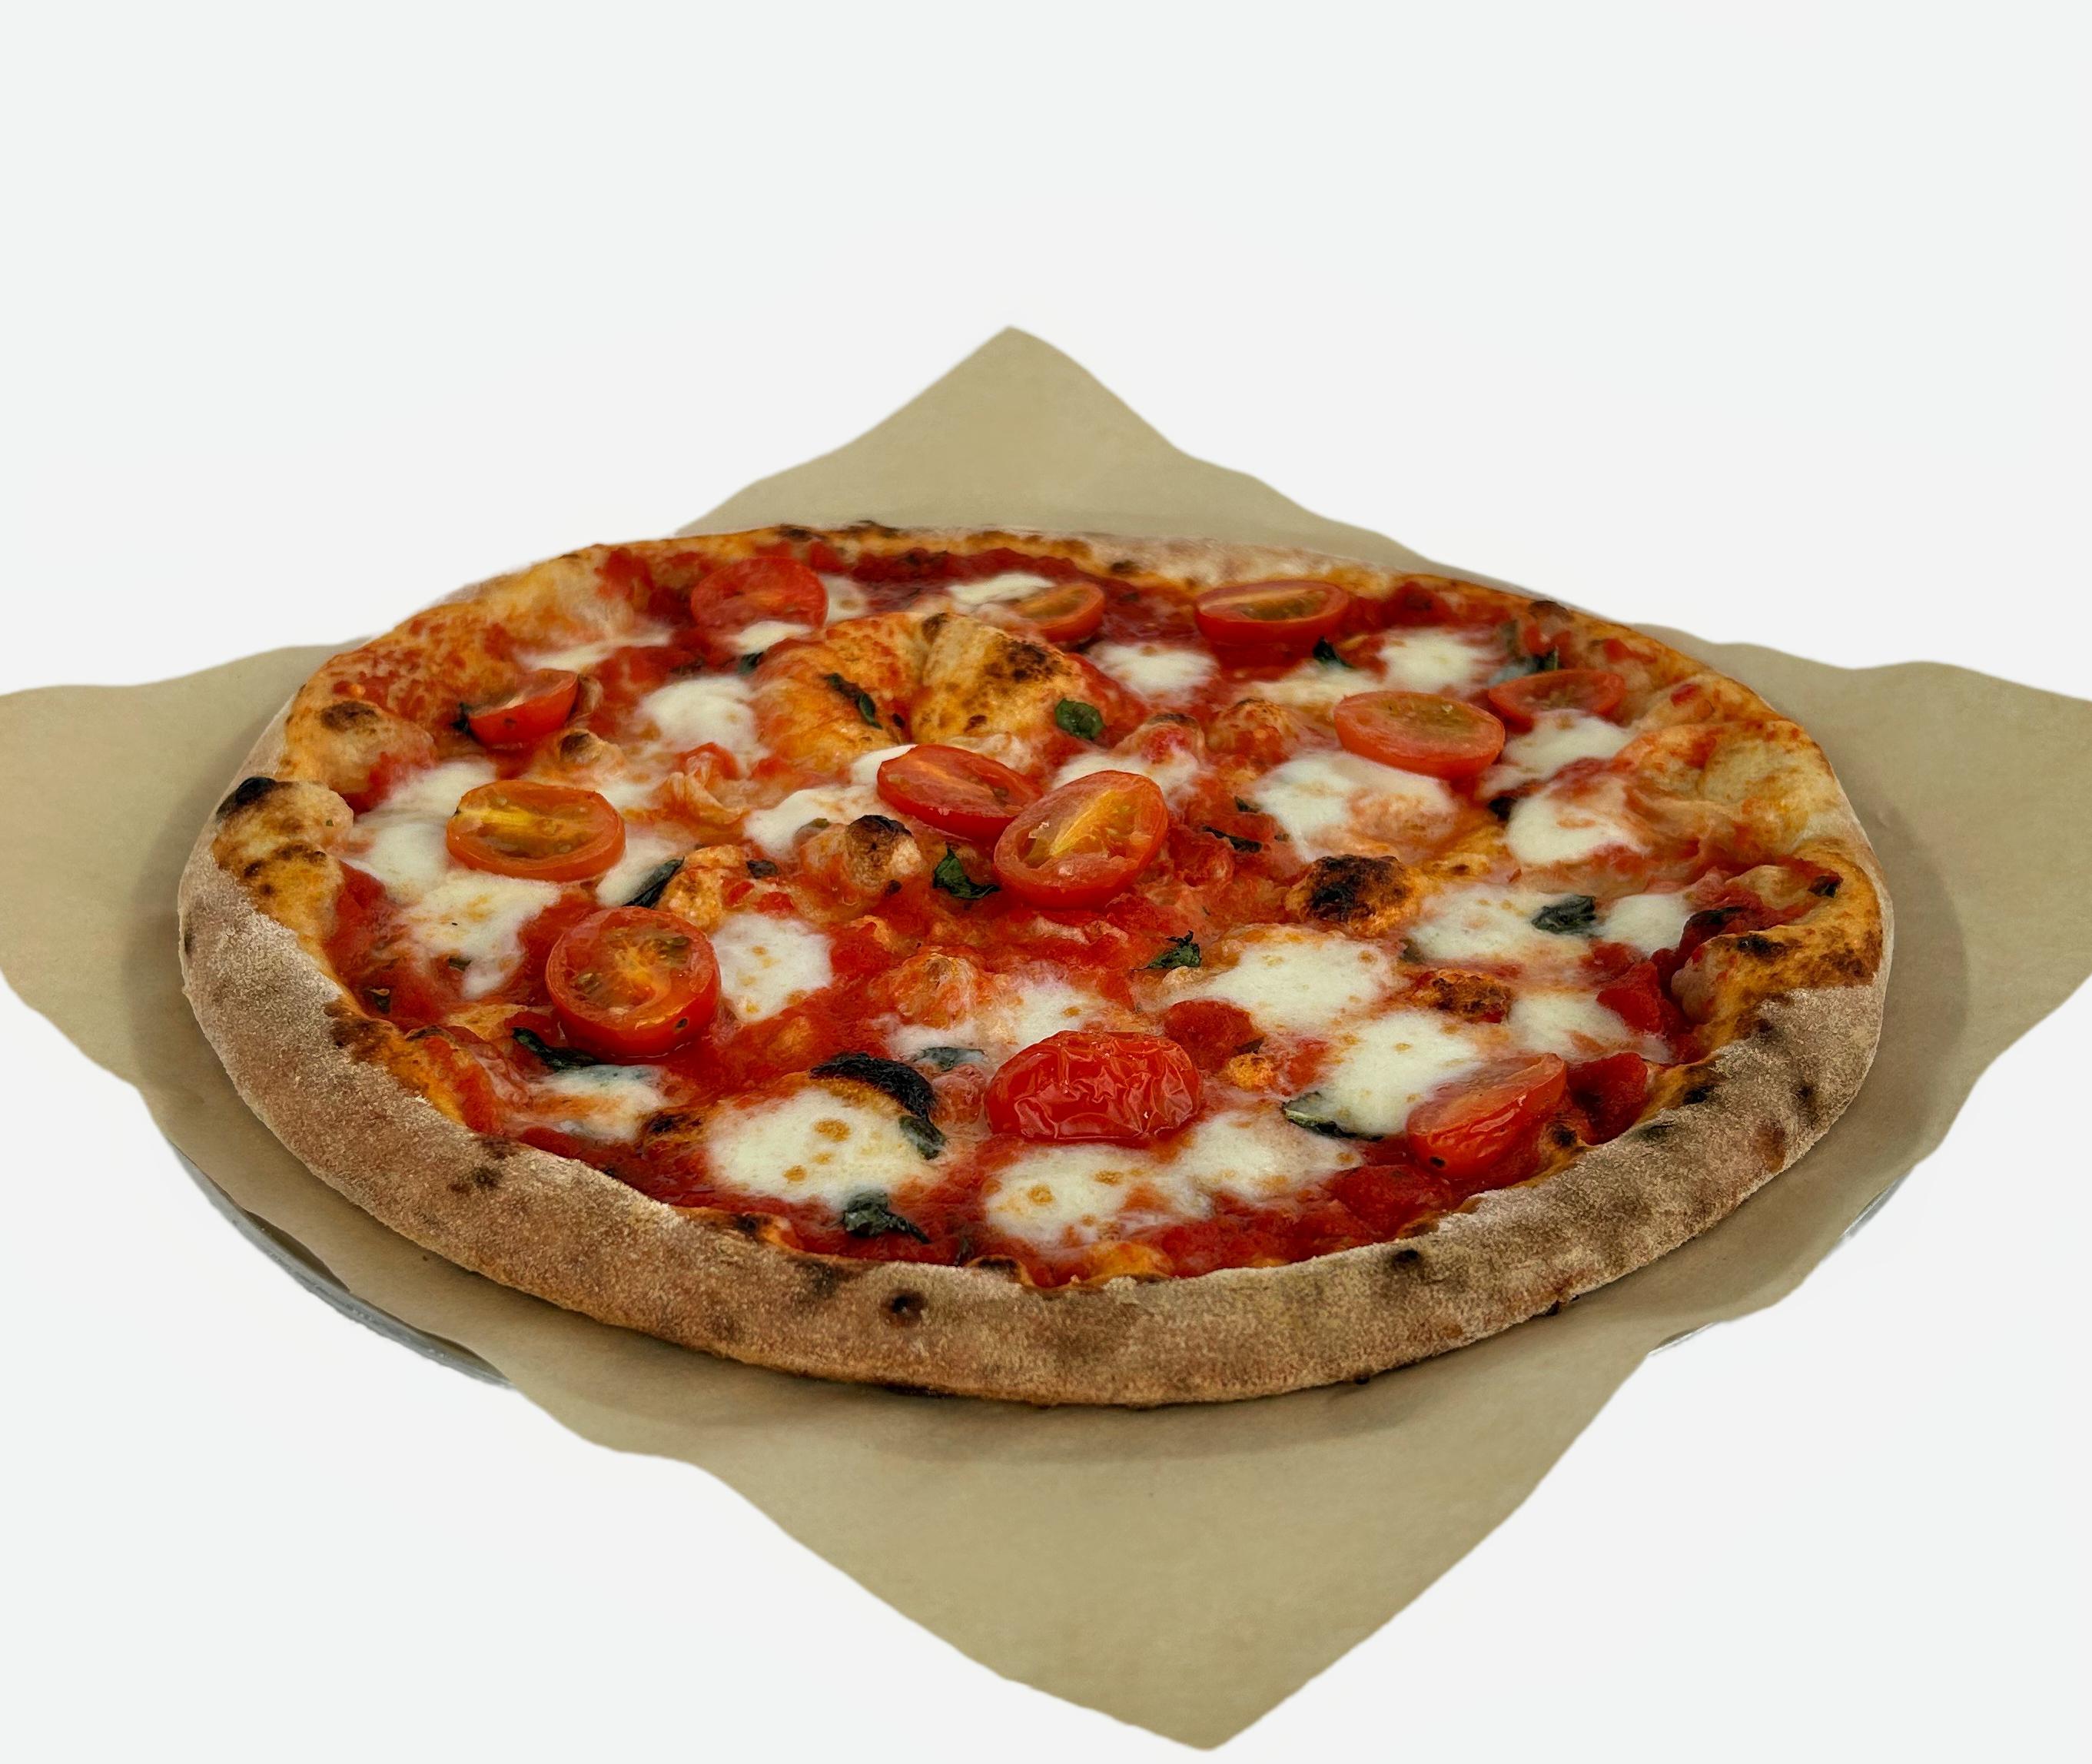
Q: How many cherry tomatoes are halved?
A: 11